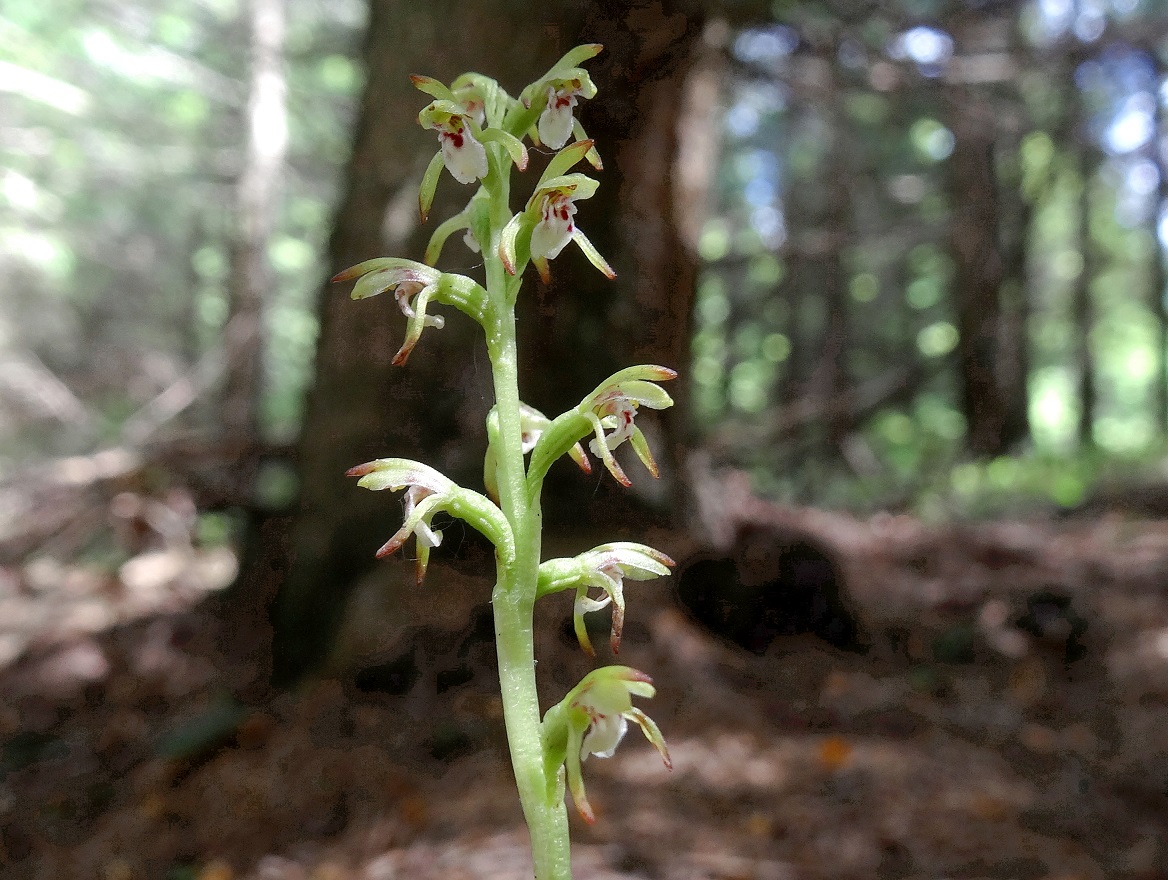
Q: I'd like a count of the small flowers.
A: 11